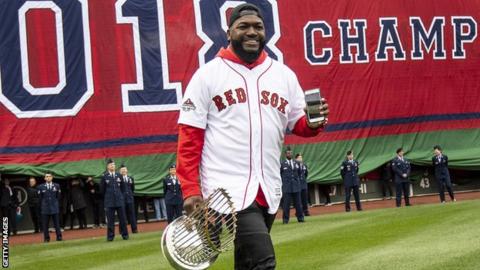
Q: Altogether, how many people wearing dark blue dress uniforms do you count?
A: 9